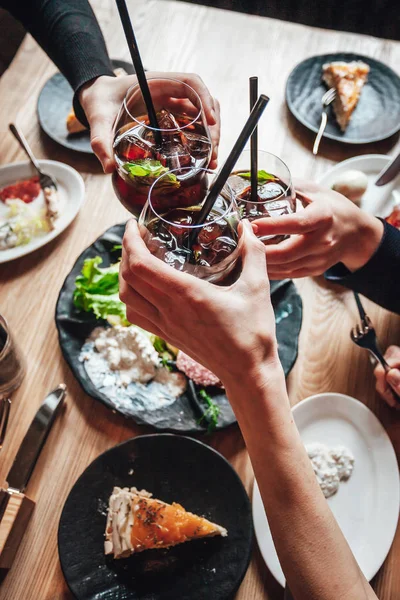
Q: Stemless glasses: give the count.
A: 3